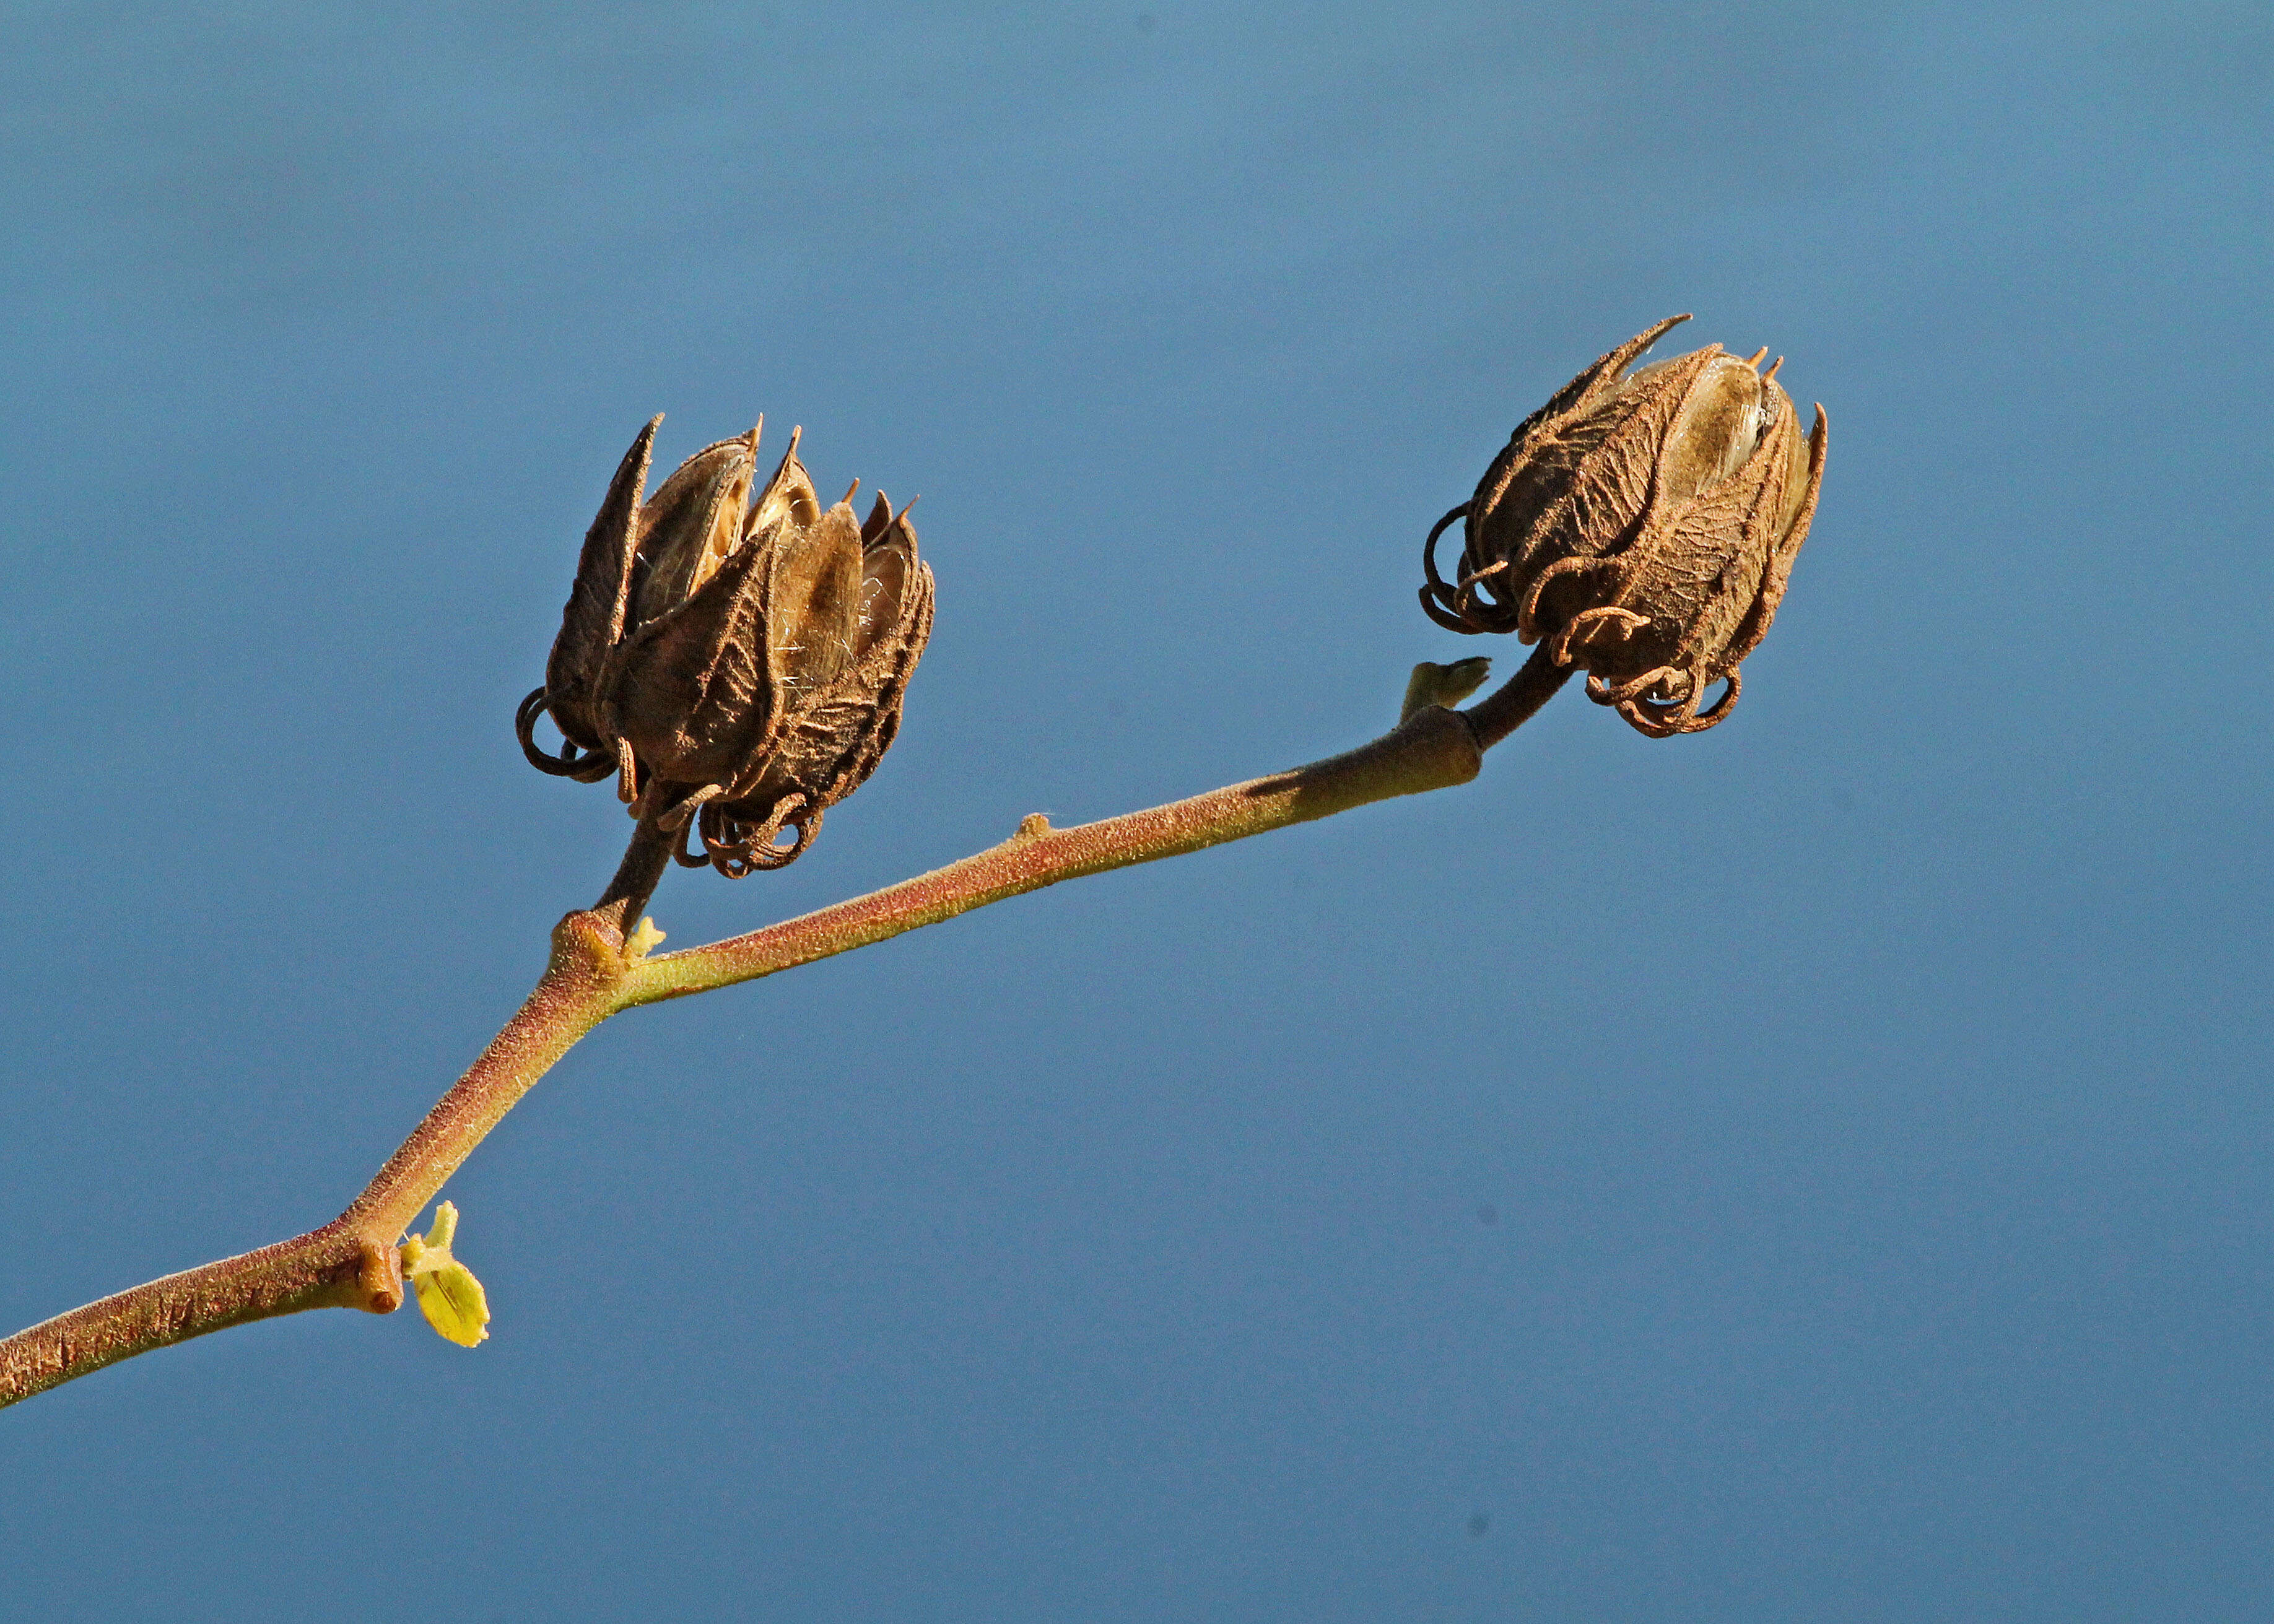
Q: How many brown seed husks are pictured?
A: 2